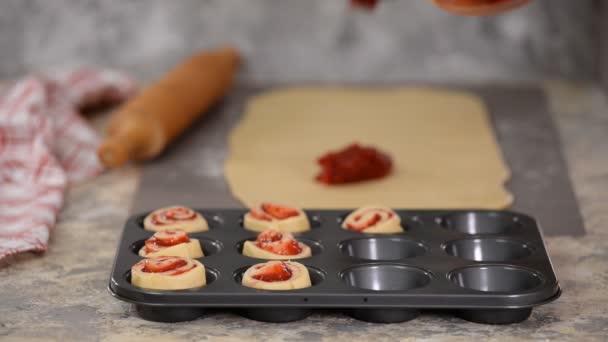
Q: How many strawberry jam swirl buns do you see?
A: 7